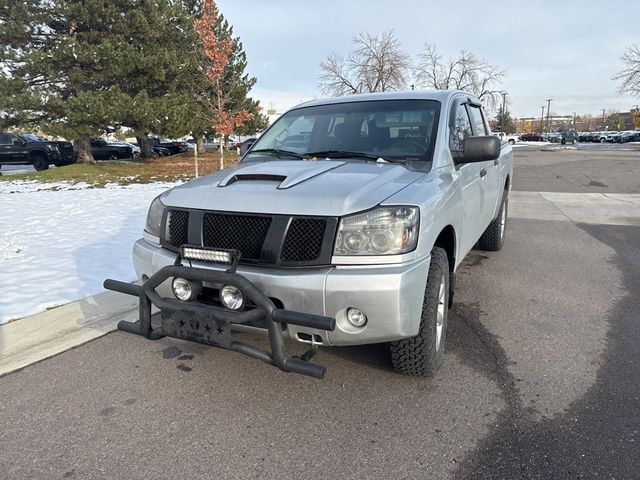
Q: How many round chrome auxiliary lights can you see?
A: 2